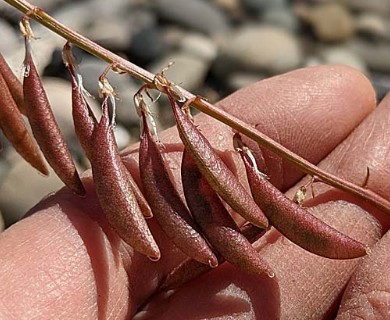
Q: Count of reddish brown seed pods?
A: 9